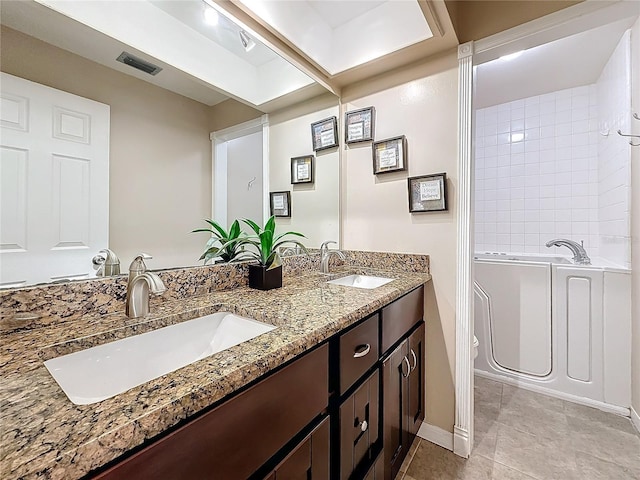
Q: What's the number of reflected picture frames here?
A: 3